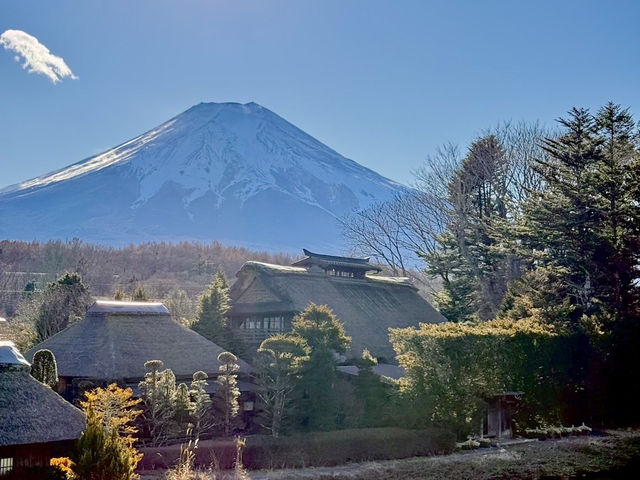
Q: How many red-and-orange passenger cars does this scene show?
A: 0